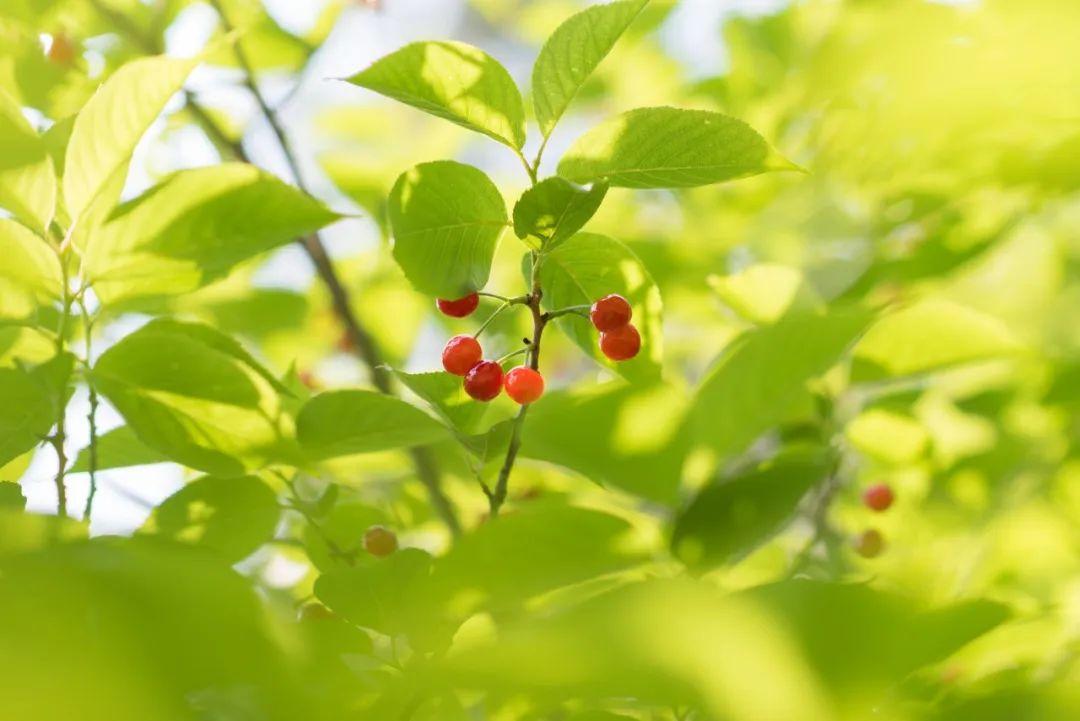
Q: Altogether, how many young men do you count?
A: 0